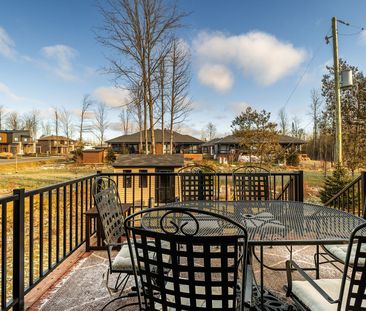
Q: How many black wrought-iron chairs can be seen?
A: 6